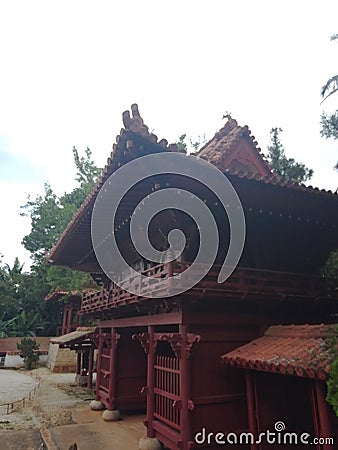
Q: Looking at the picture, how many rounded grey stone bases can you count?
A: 3